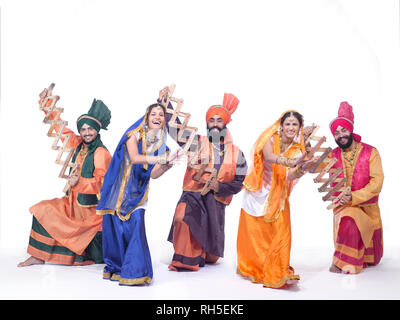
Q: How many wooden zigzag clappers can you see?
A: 3